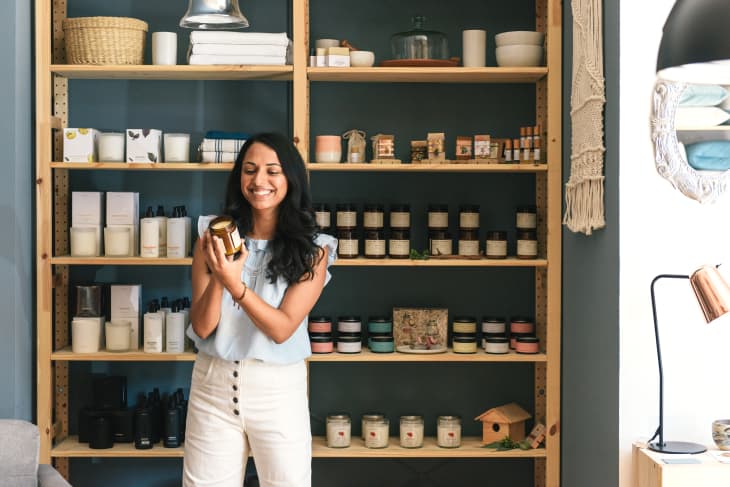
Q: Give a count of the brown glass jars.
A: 15